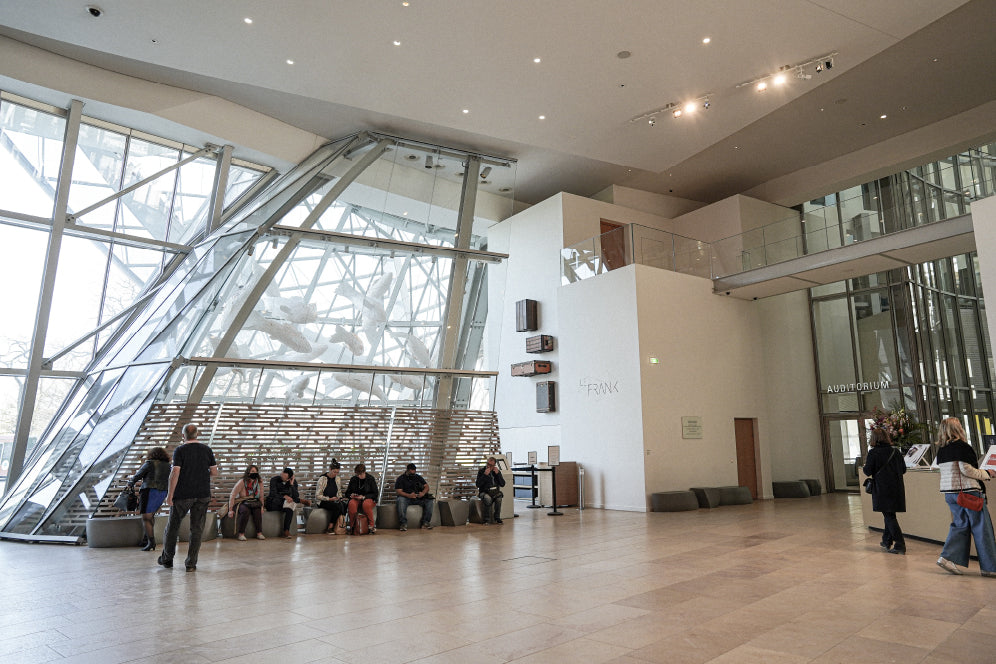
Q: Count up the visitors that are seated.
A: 6